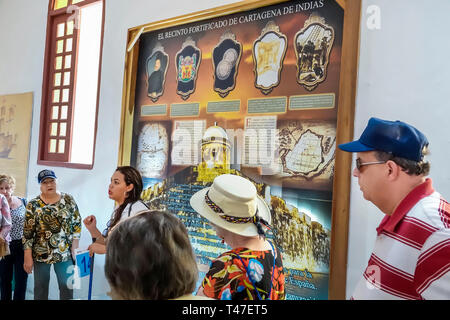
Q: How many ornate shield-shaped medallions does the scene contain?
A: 5